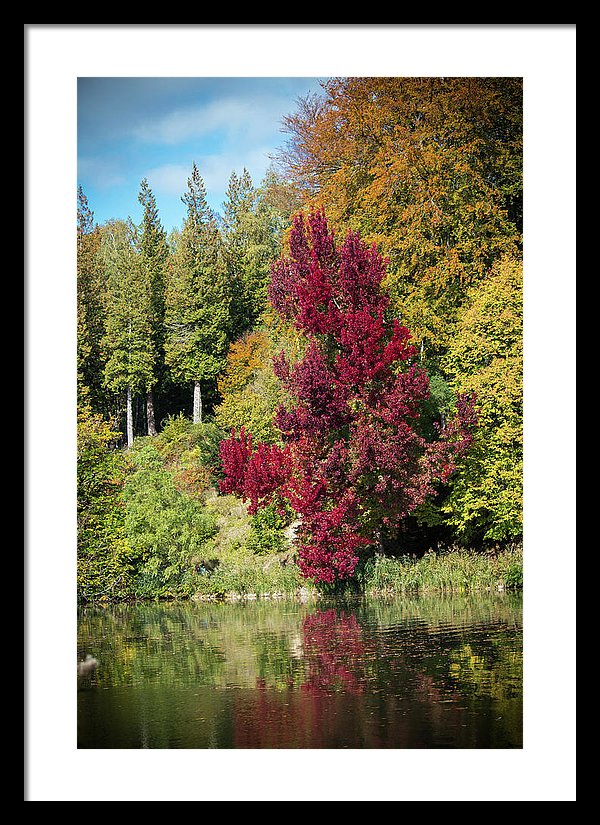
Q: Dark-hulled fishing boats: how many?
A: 0